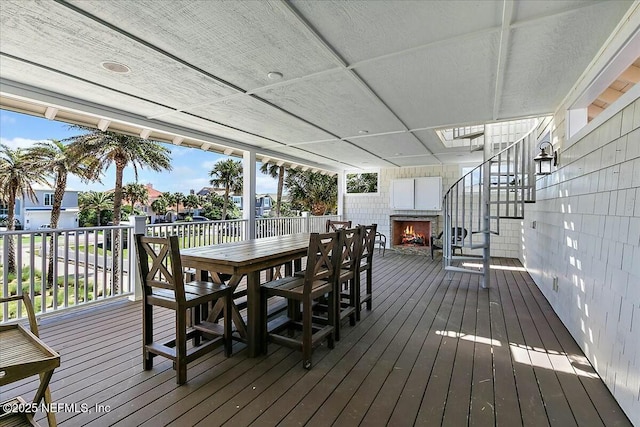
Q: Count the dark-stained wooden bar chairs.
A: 5